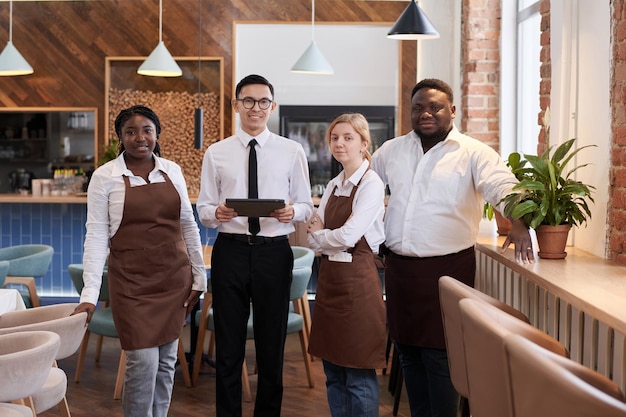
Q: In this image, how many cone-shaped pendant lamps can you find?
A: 4